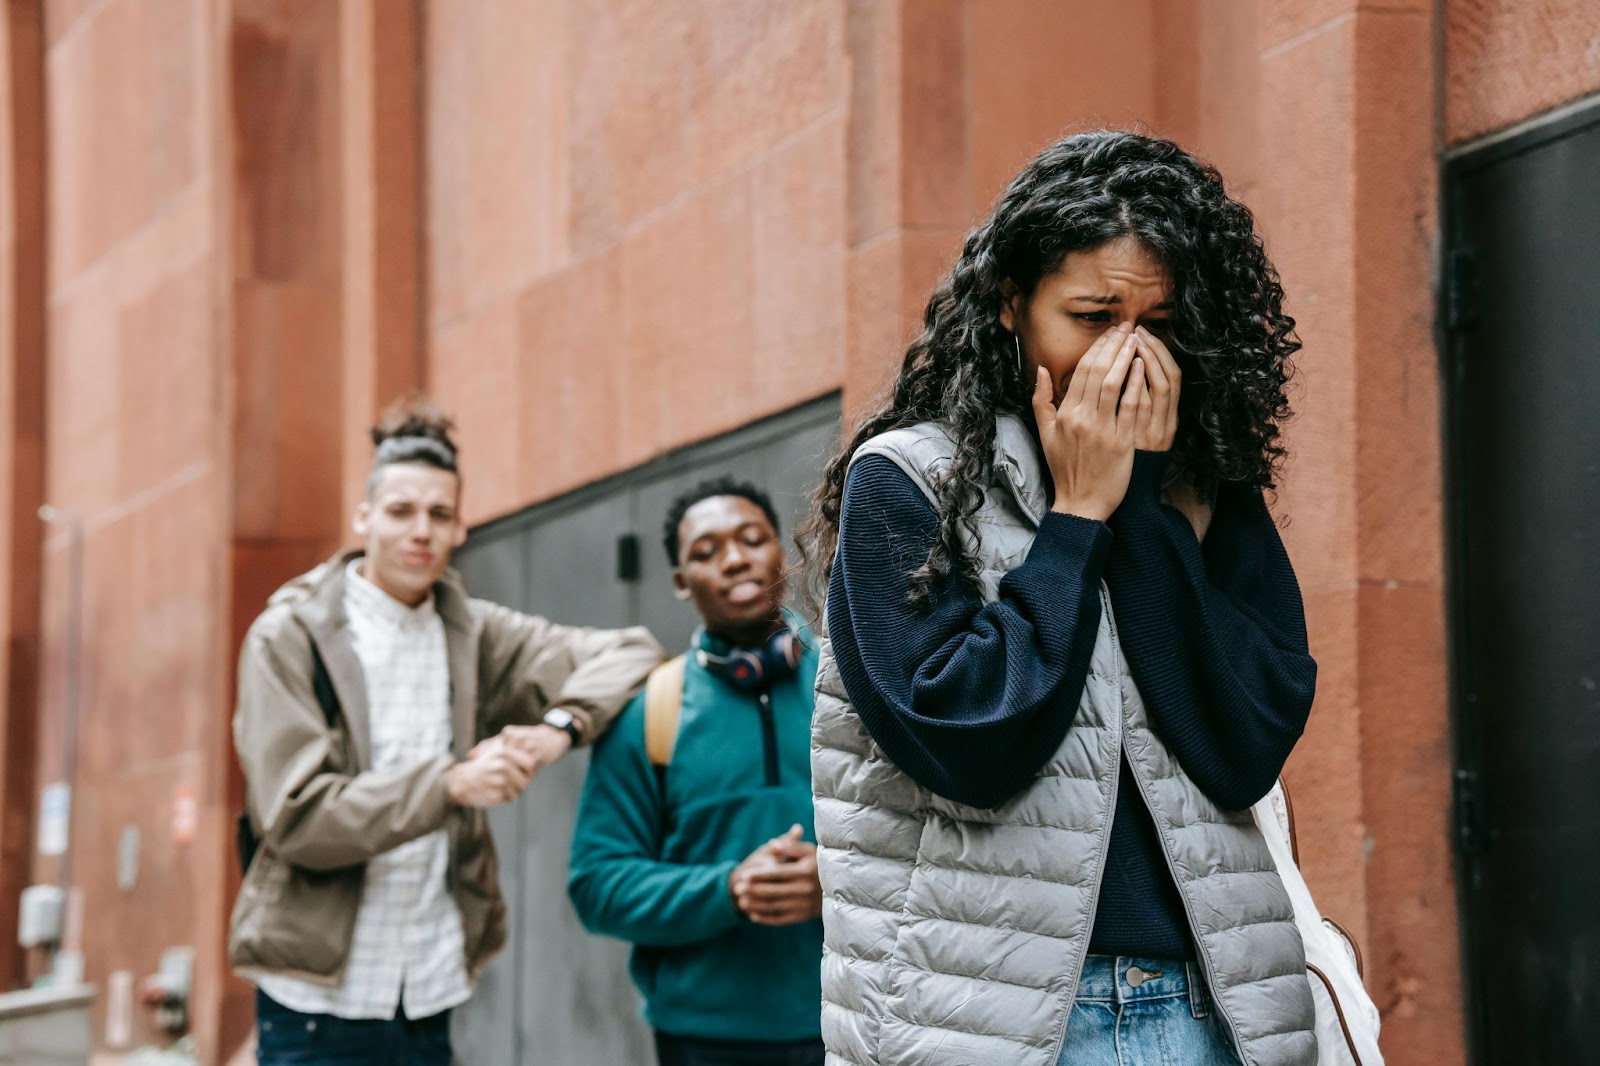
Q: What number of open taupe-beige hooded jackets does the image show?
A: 1